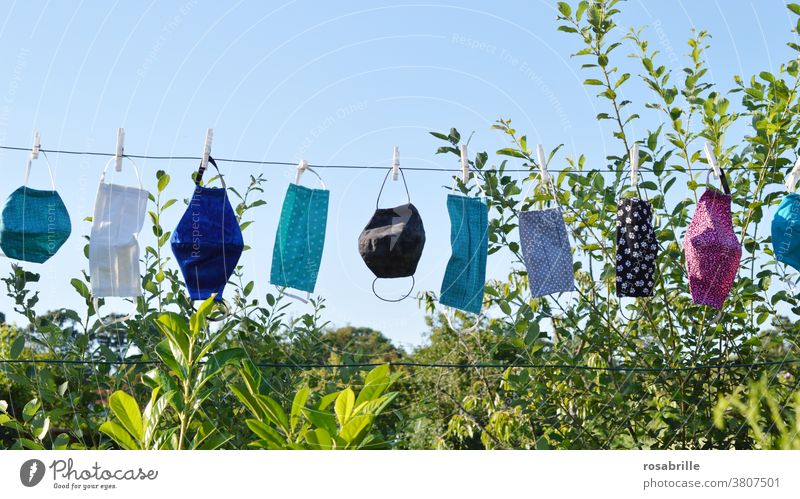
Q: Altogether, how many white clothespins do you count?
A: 10